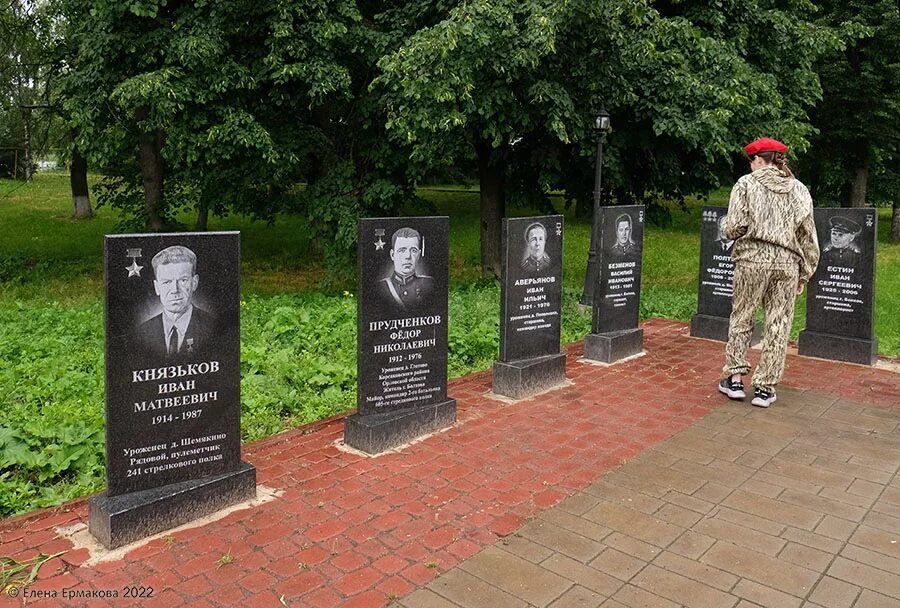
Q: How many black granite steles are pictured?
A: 6